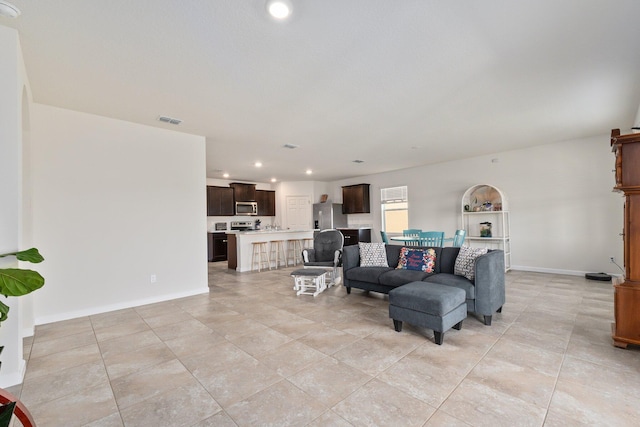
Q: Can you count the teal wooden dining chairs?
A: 4